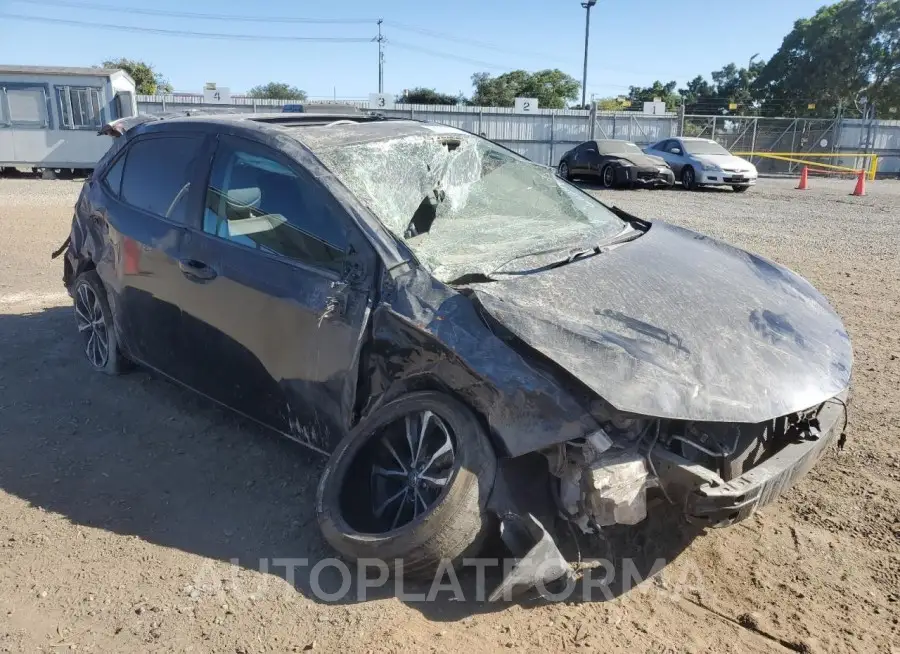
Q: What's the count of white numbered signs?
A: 4